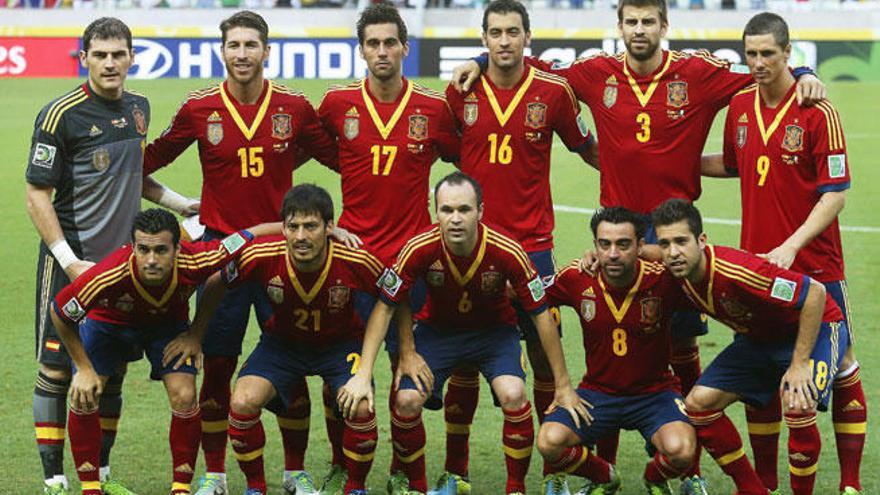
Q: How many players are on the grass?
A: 11